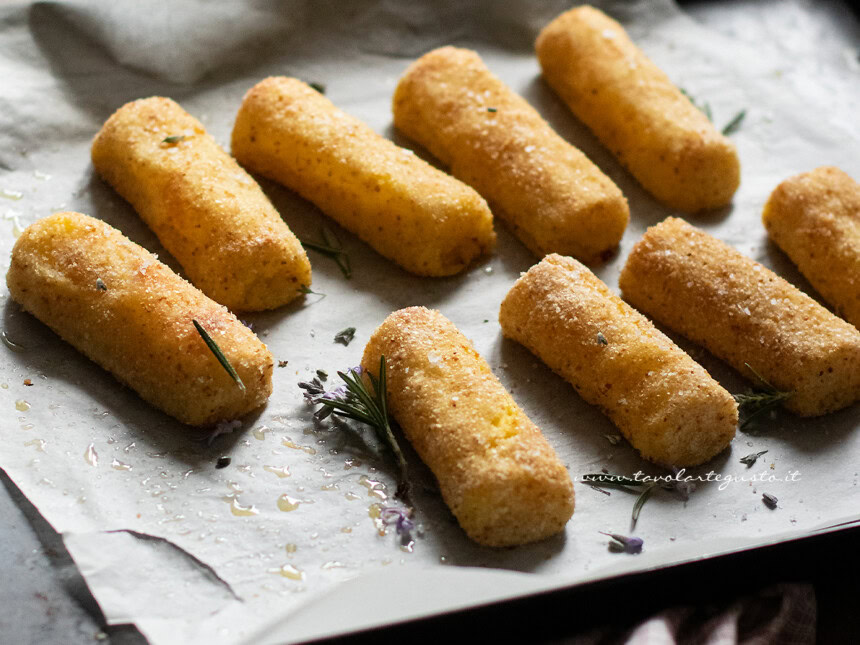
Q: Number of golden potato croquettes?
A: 9